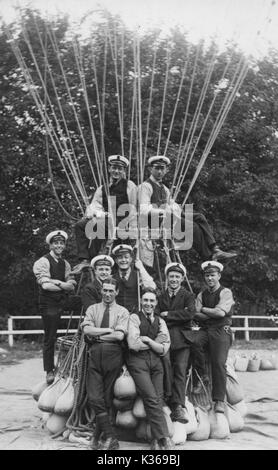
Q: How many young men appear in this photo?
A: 9